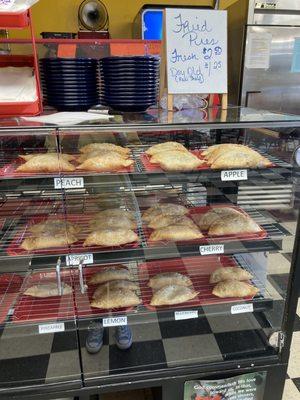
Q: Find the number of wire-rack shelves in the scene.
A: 3